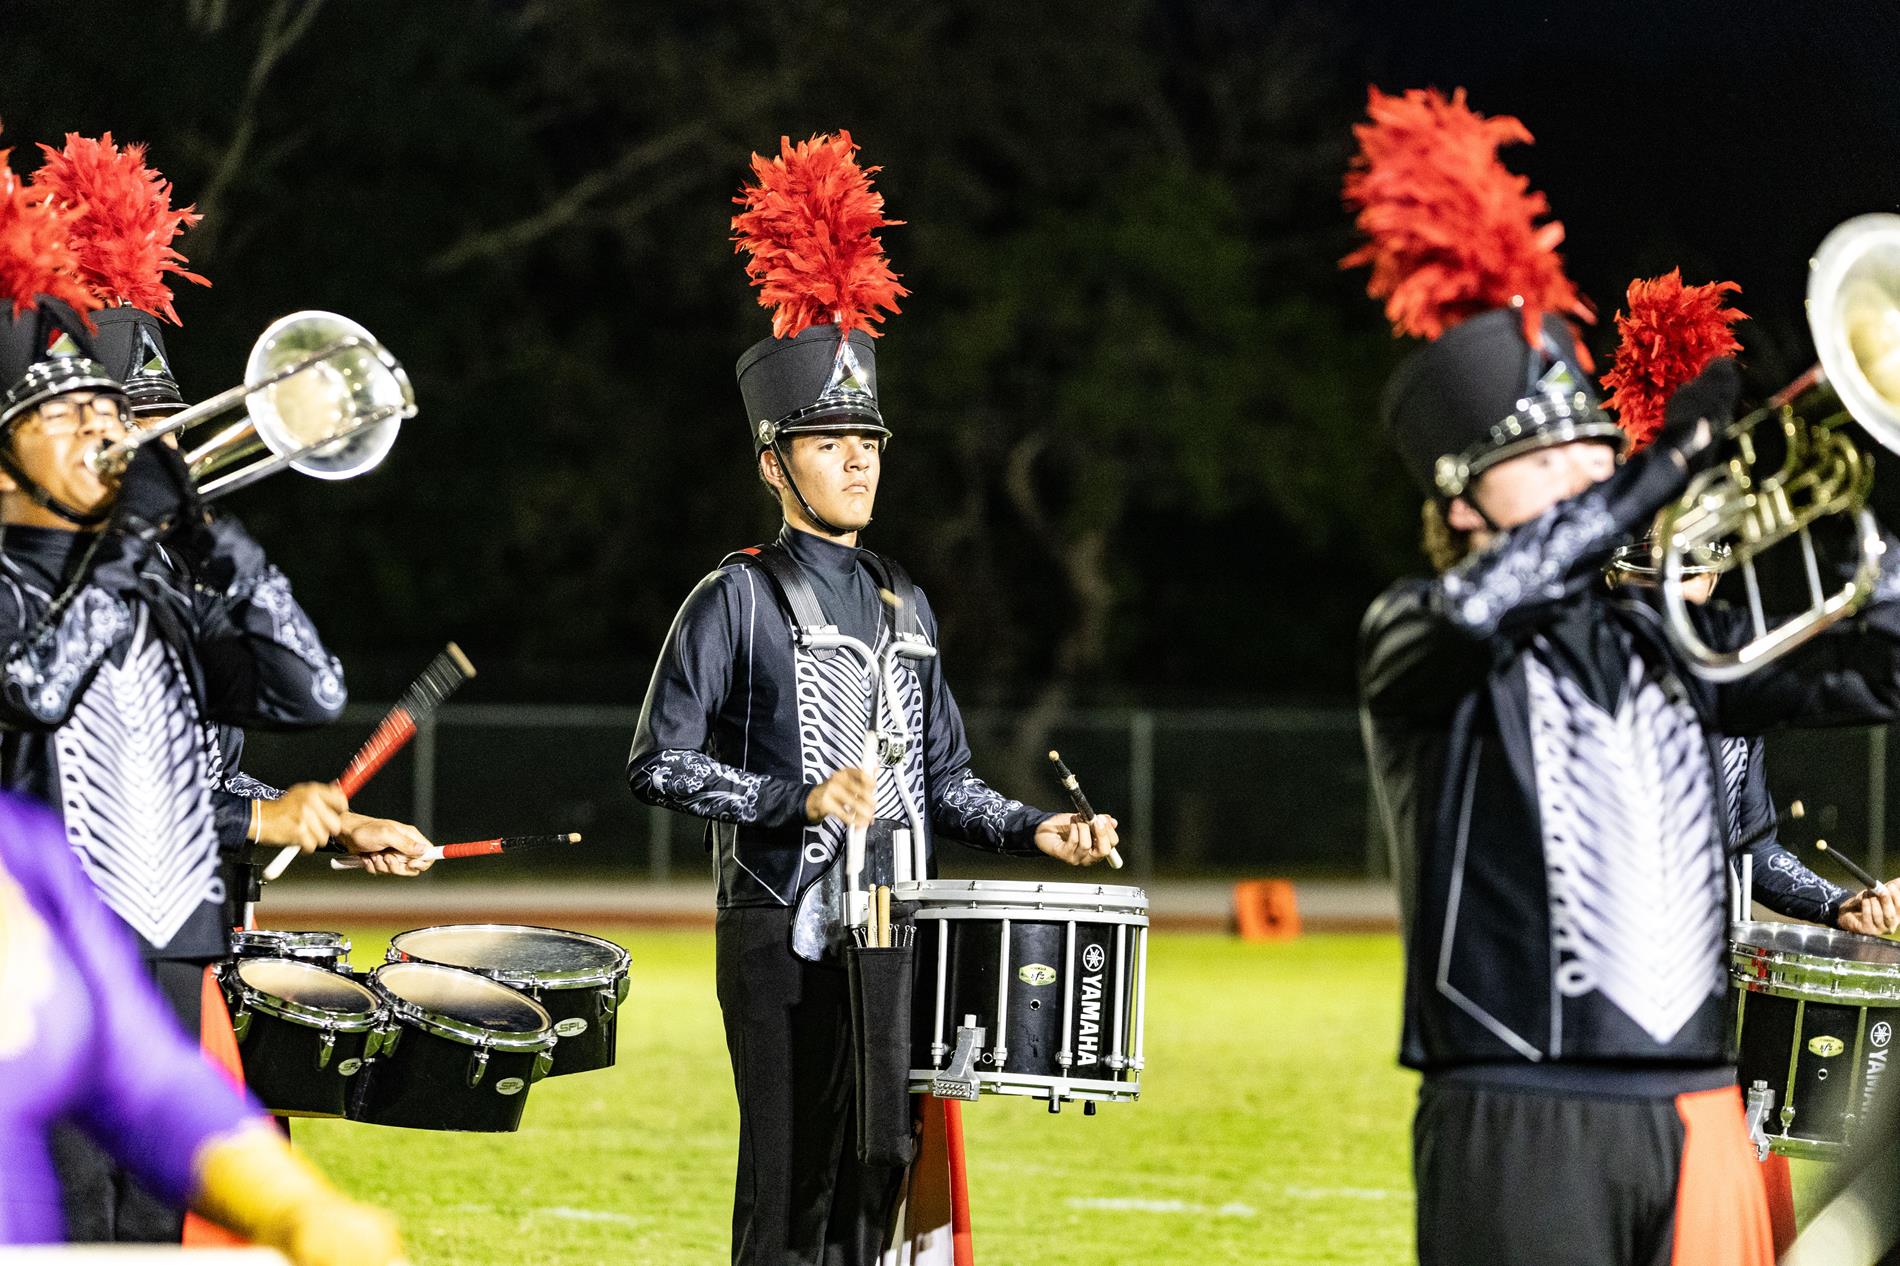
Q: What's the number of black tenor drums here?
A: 4